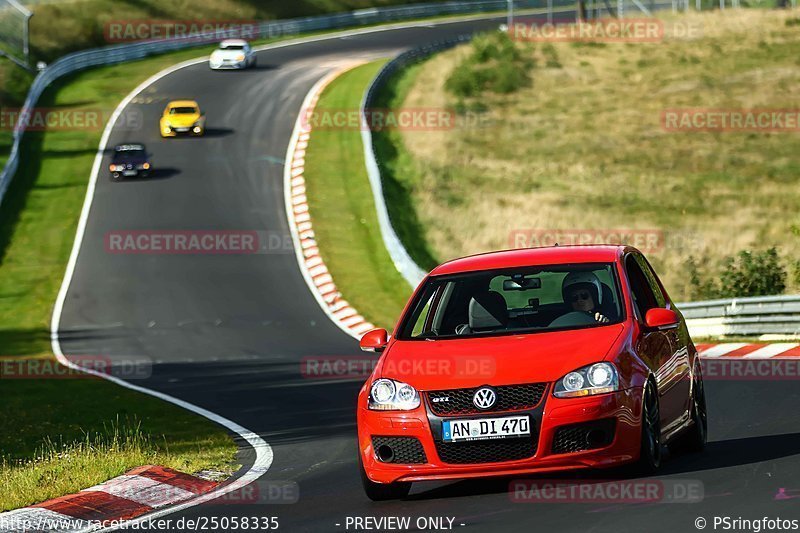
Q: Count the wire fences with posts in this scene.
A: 2